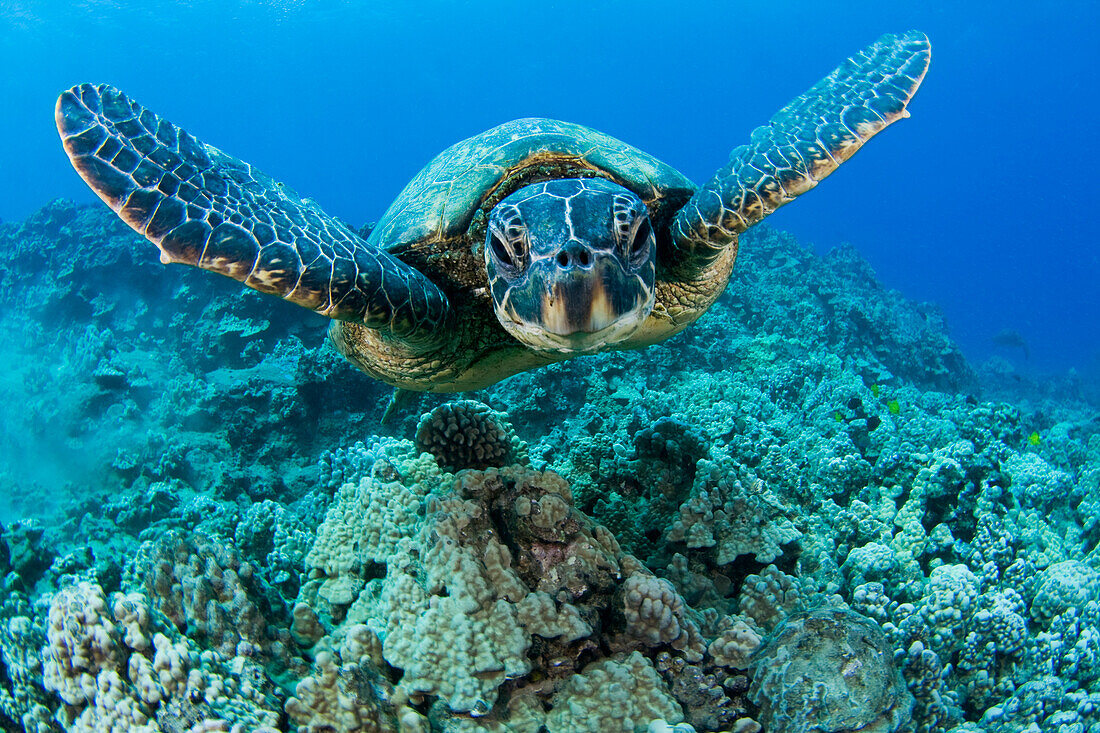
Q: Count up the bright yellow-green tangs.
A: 4